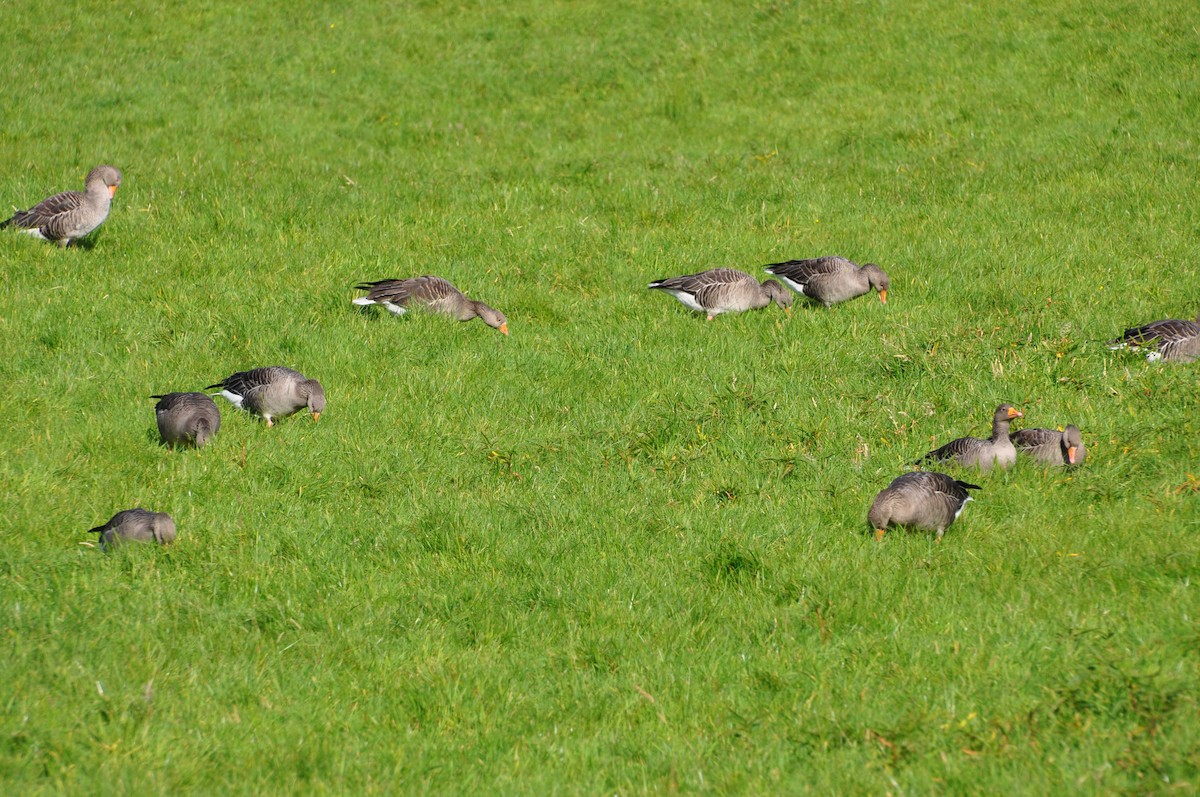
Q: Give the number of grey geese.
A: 11